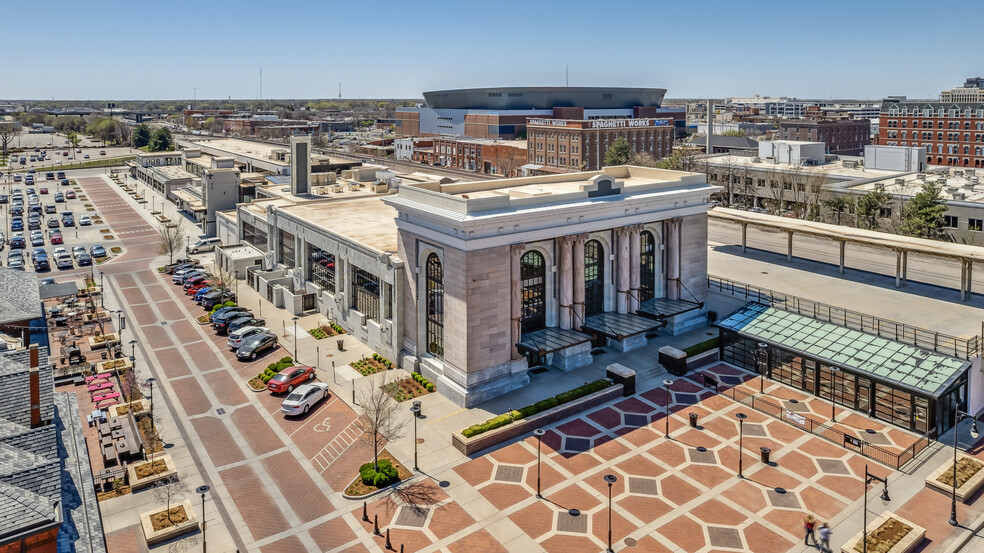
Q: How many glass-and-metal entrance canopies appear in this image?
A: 3